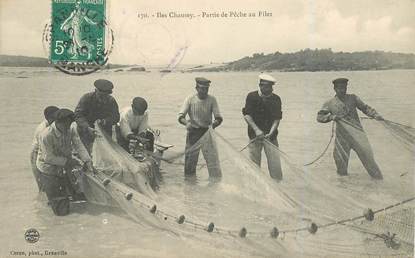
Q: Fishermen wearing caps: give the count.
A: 7